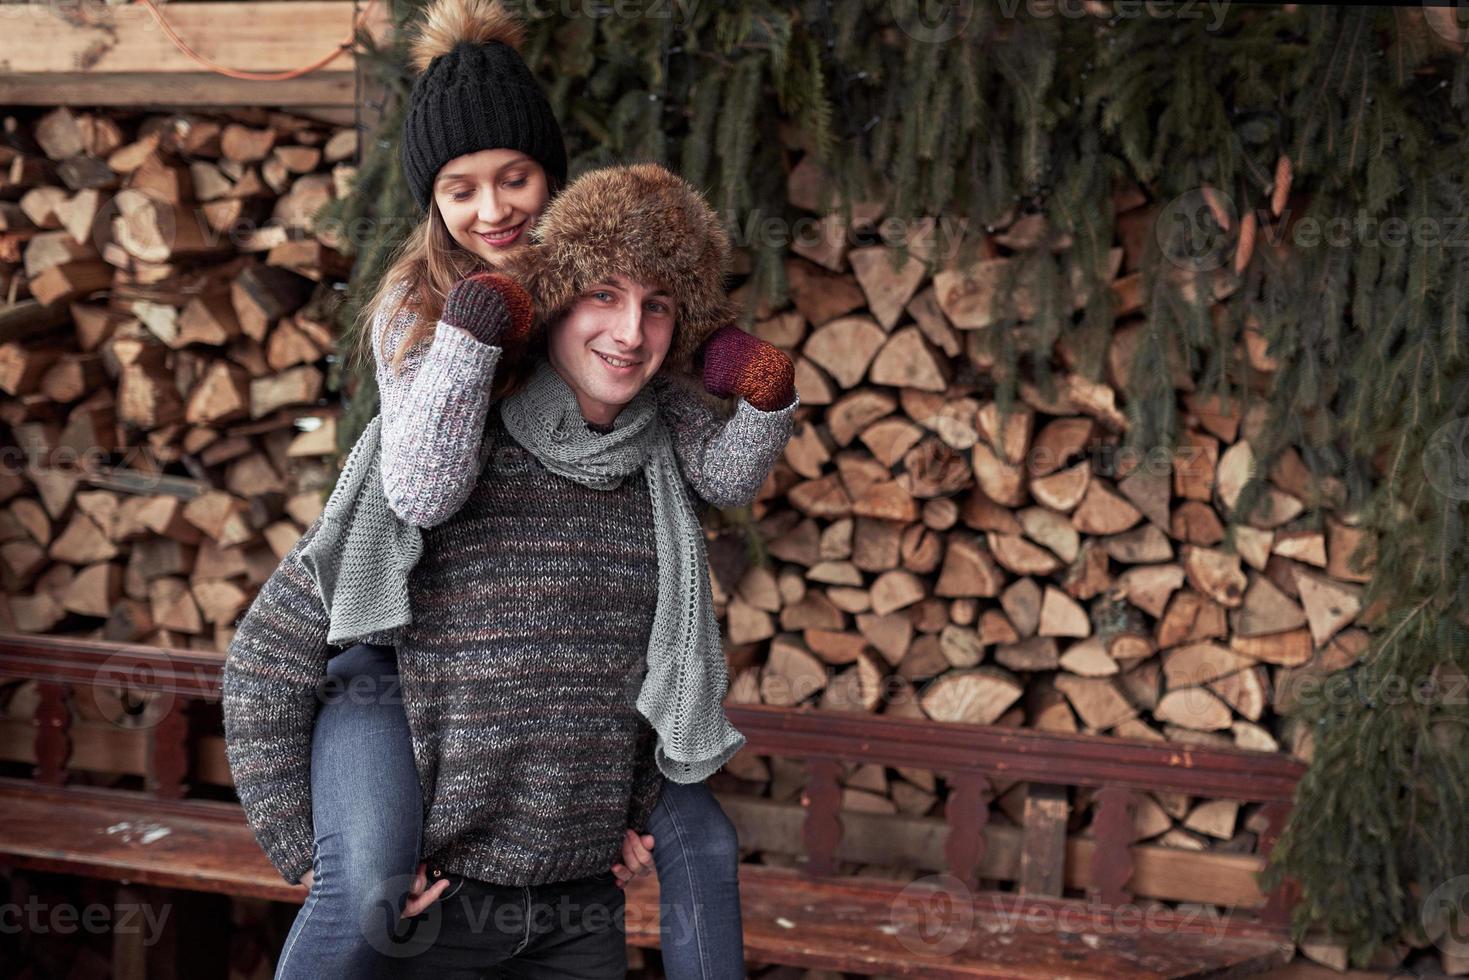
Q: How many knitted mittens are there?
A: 2